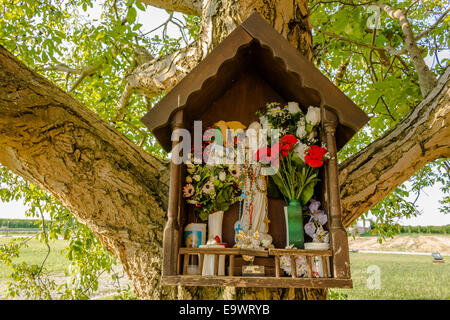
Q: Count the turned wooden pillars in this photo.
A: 2